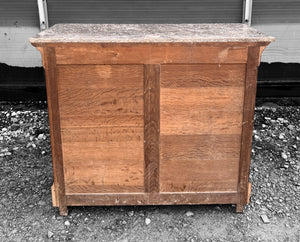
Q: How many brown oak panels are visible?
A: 2